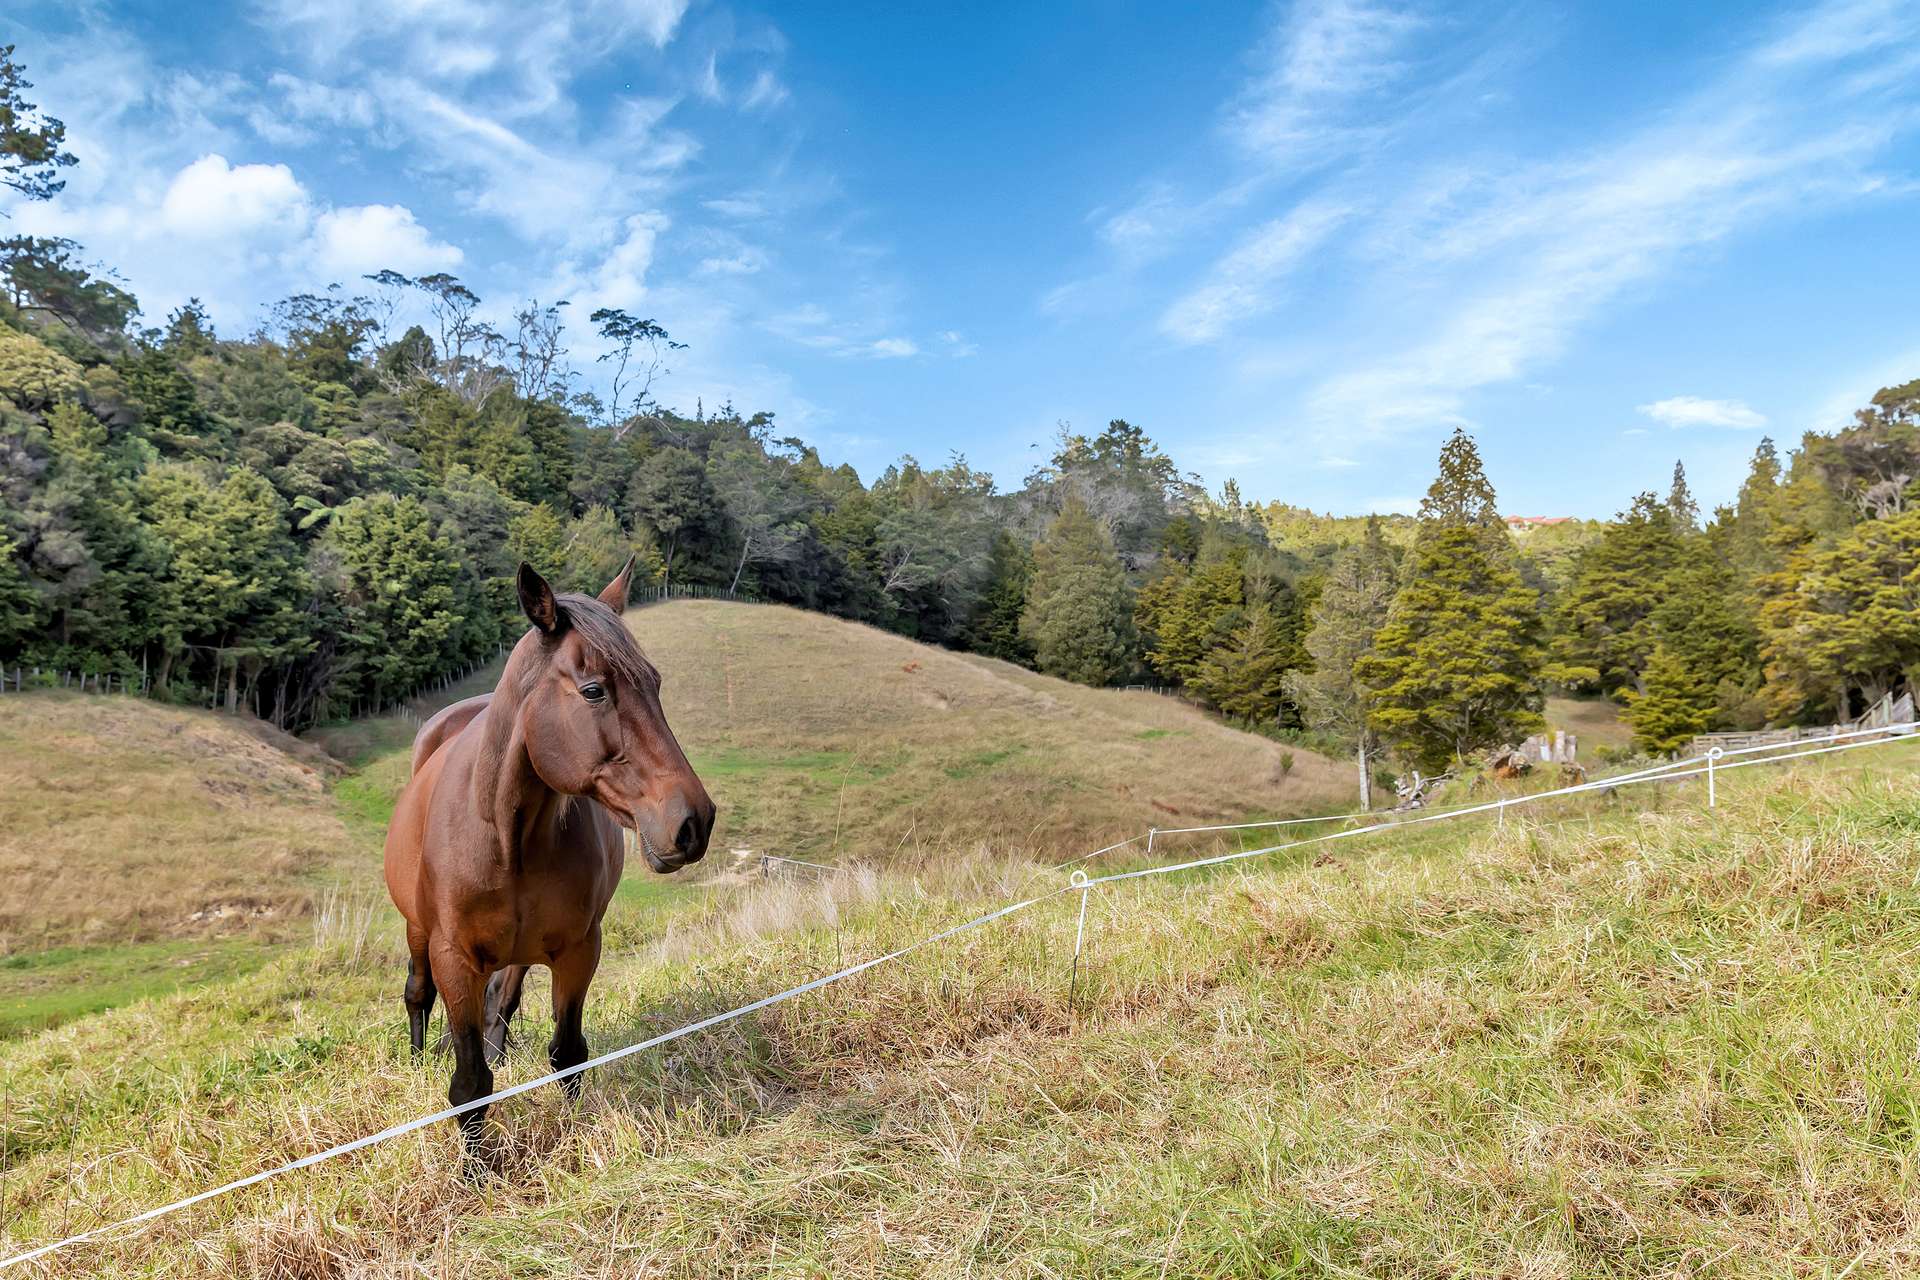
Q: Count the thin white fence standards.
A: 4